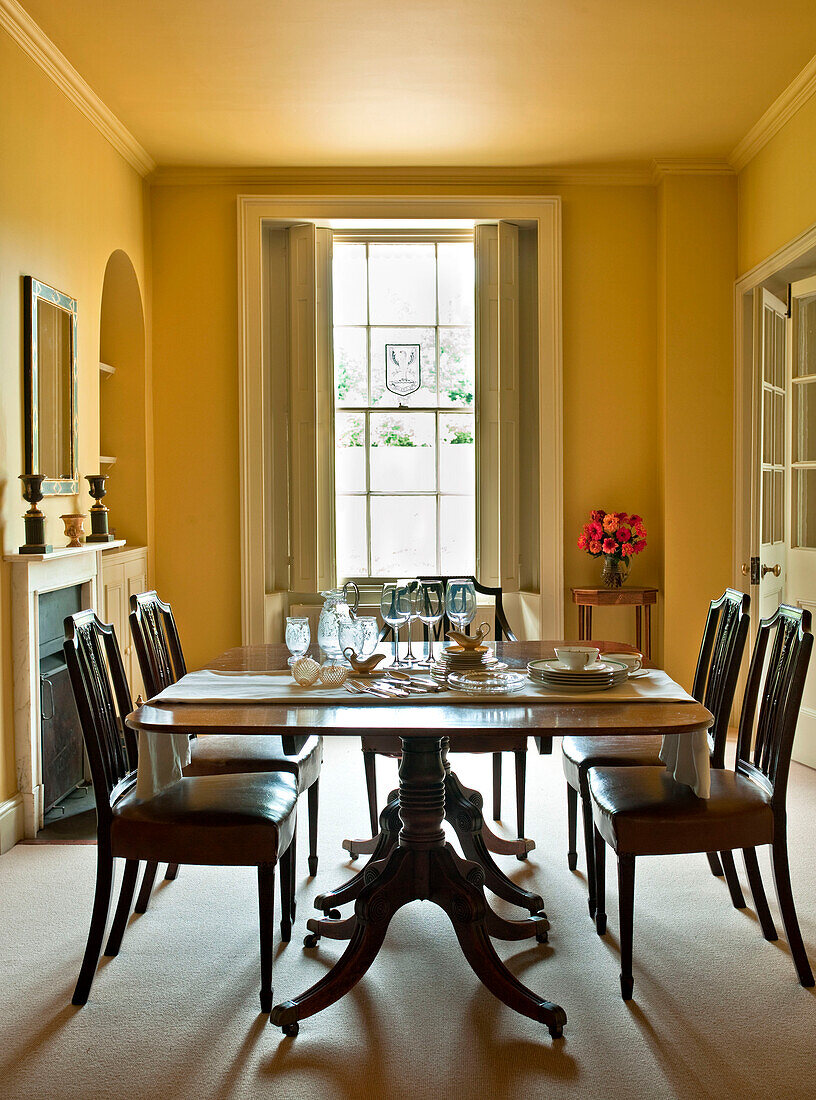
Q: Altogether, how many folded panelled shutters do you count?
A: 2